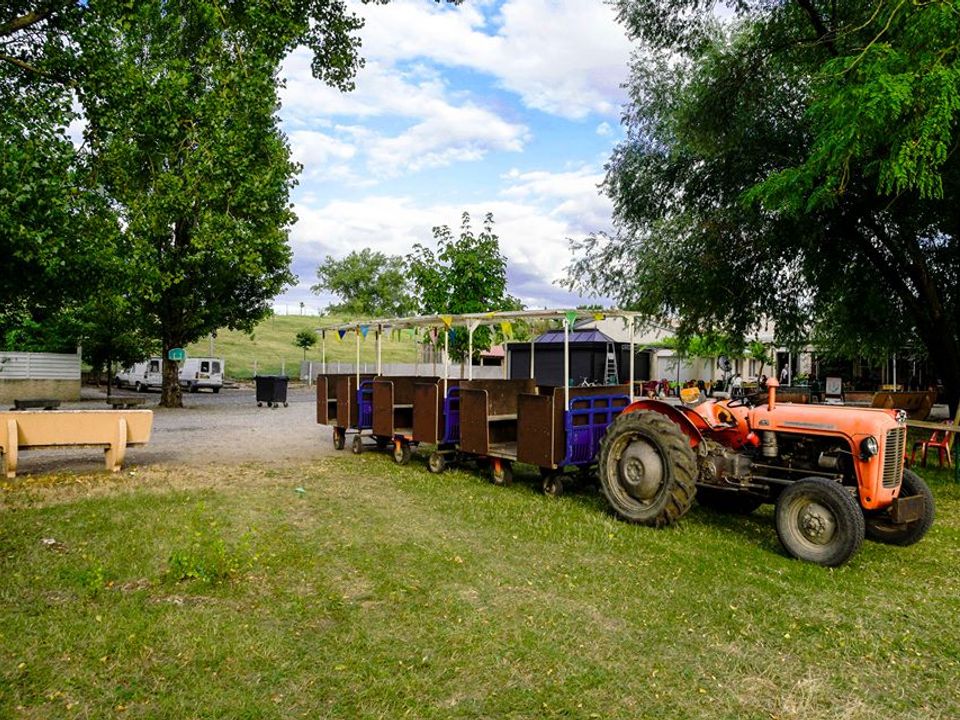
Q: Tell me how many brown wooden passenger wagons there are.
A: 3